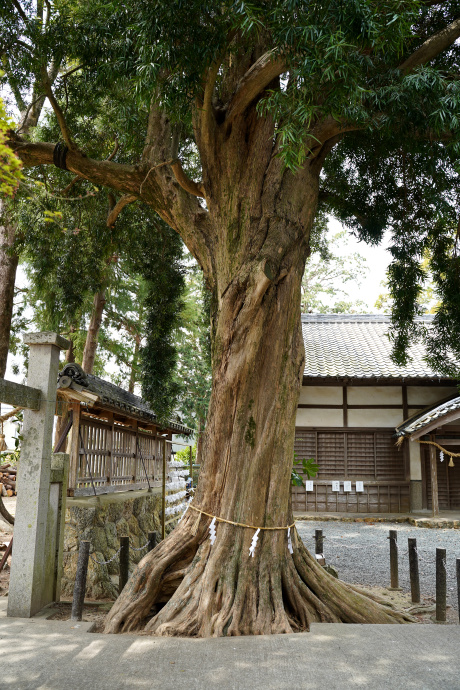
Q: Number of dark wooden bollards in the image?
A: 8